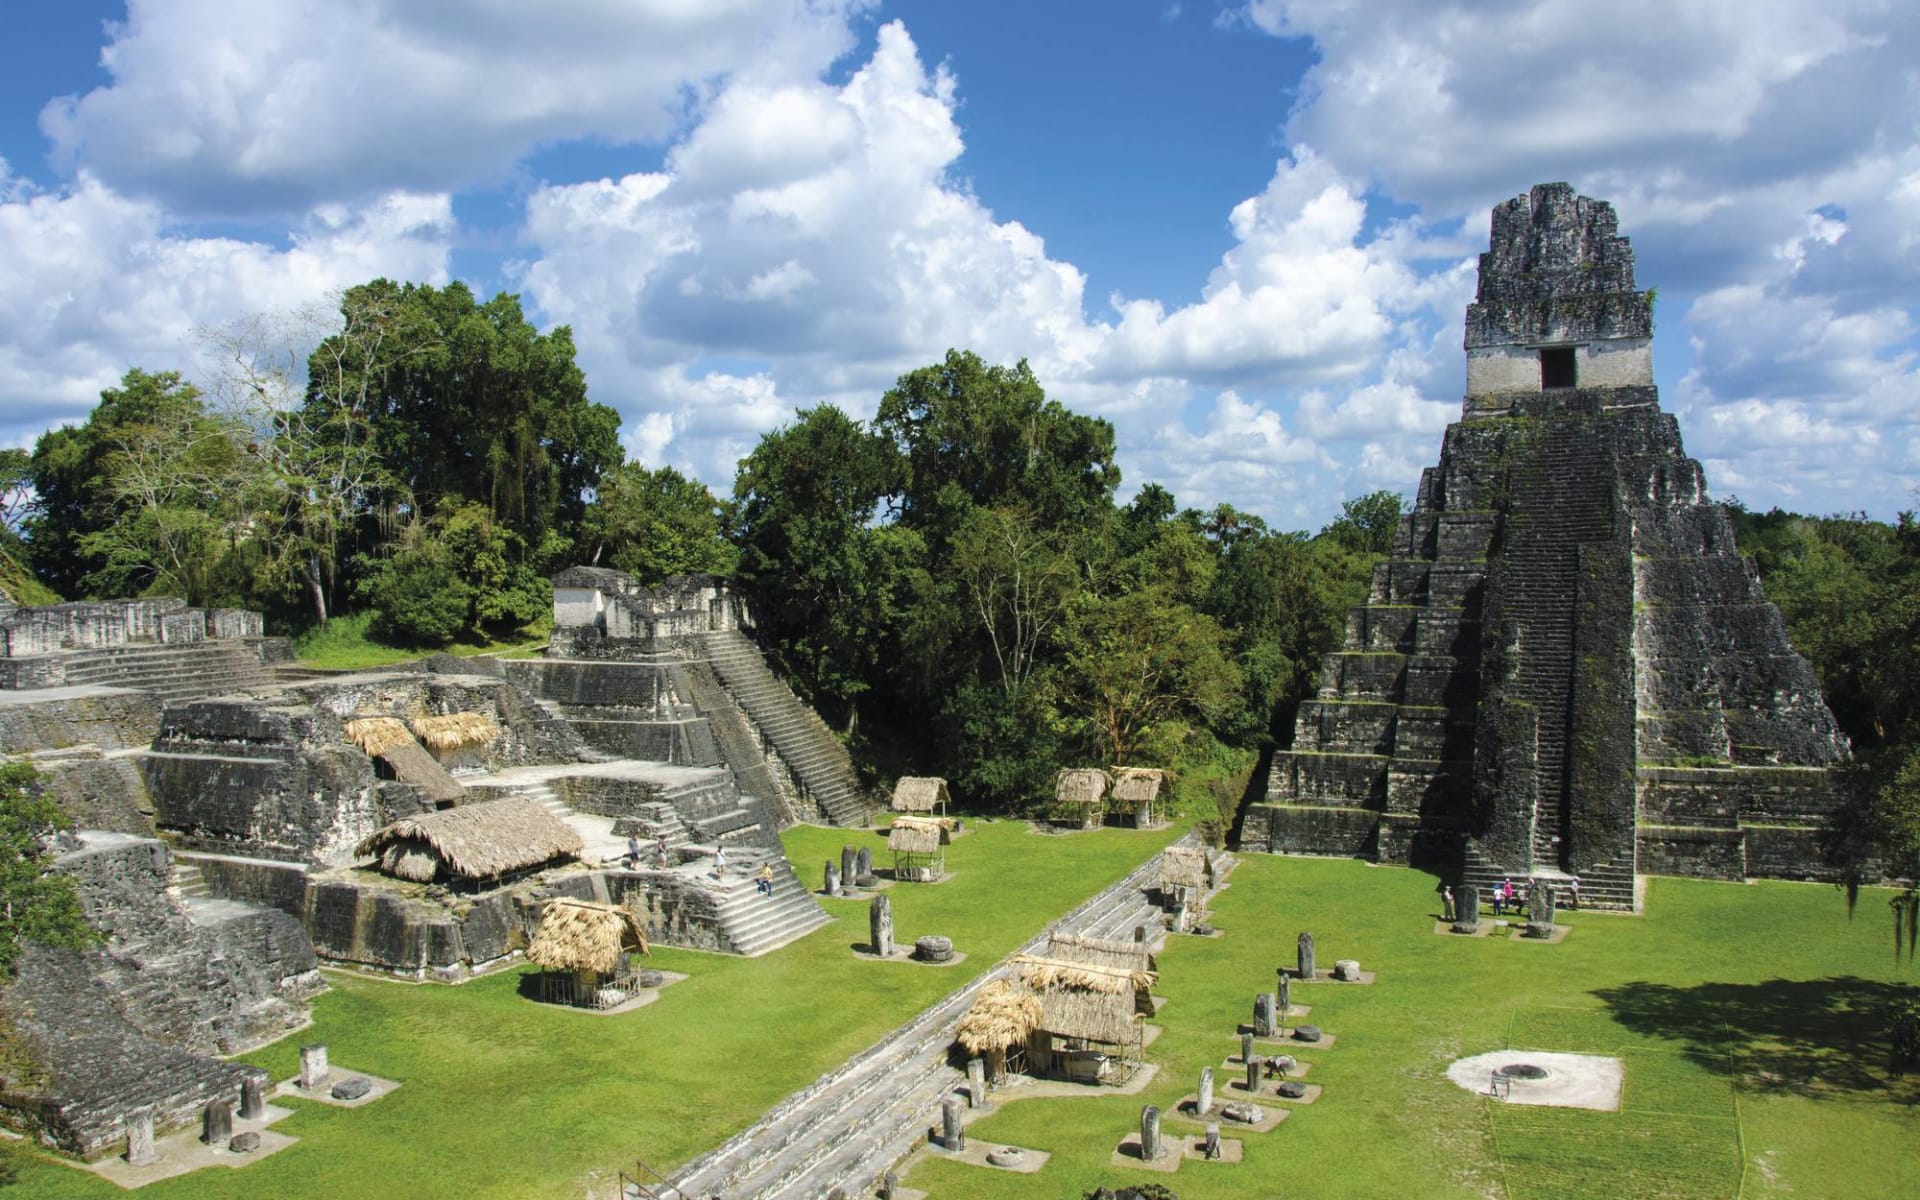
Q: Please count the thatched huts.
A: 12